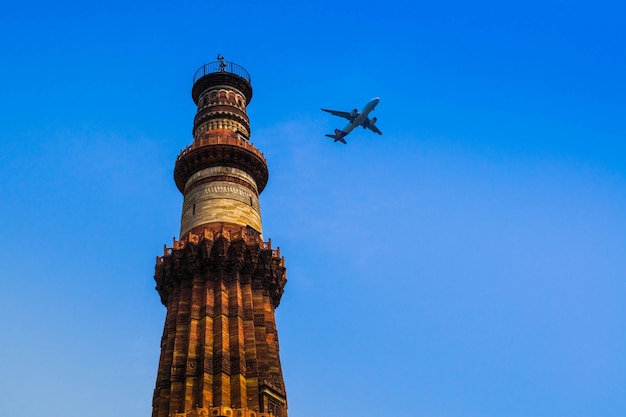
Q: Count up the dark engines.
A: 2